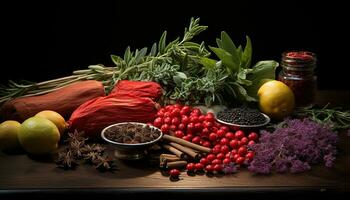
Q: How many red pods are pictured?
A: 2